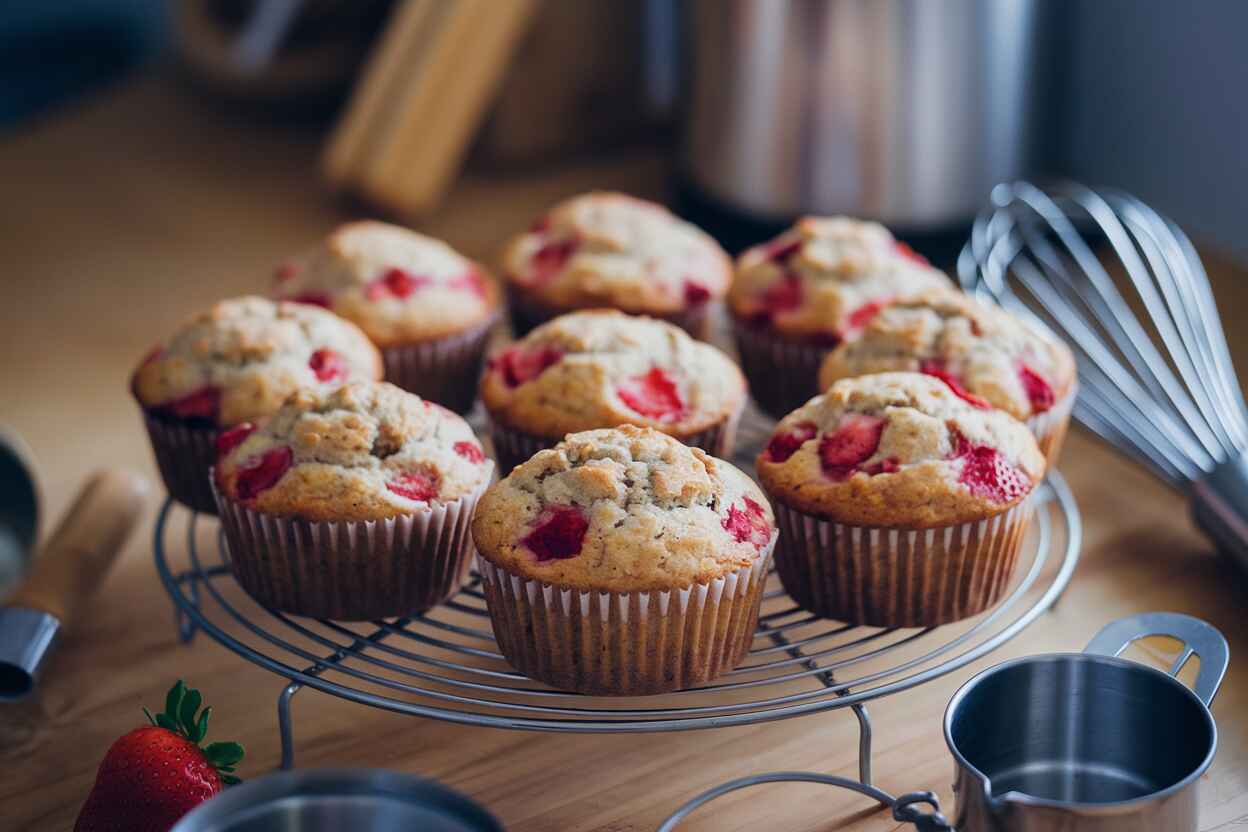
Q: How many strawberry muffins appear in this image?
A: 9